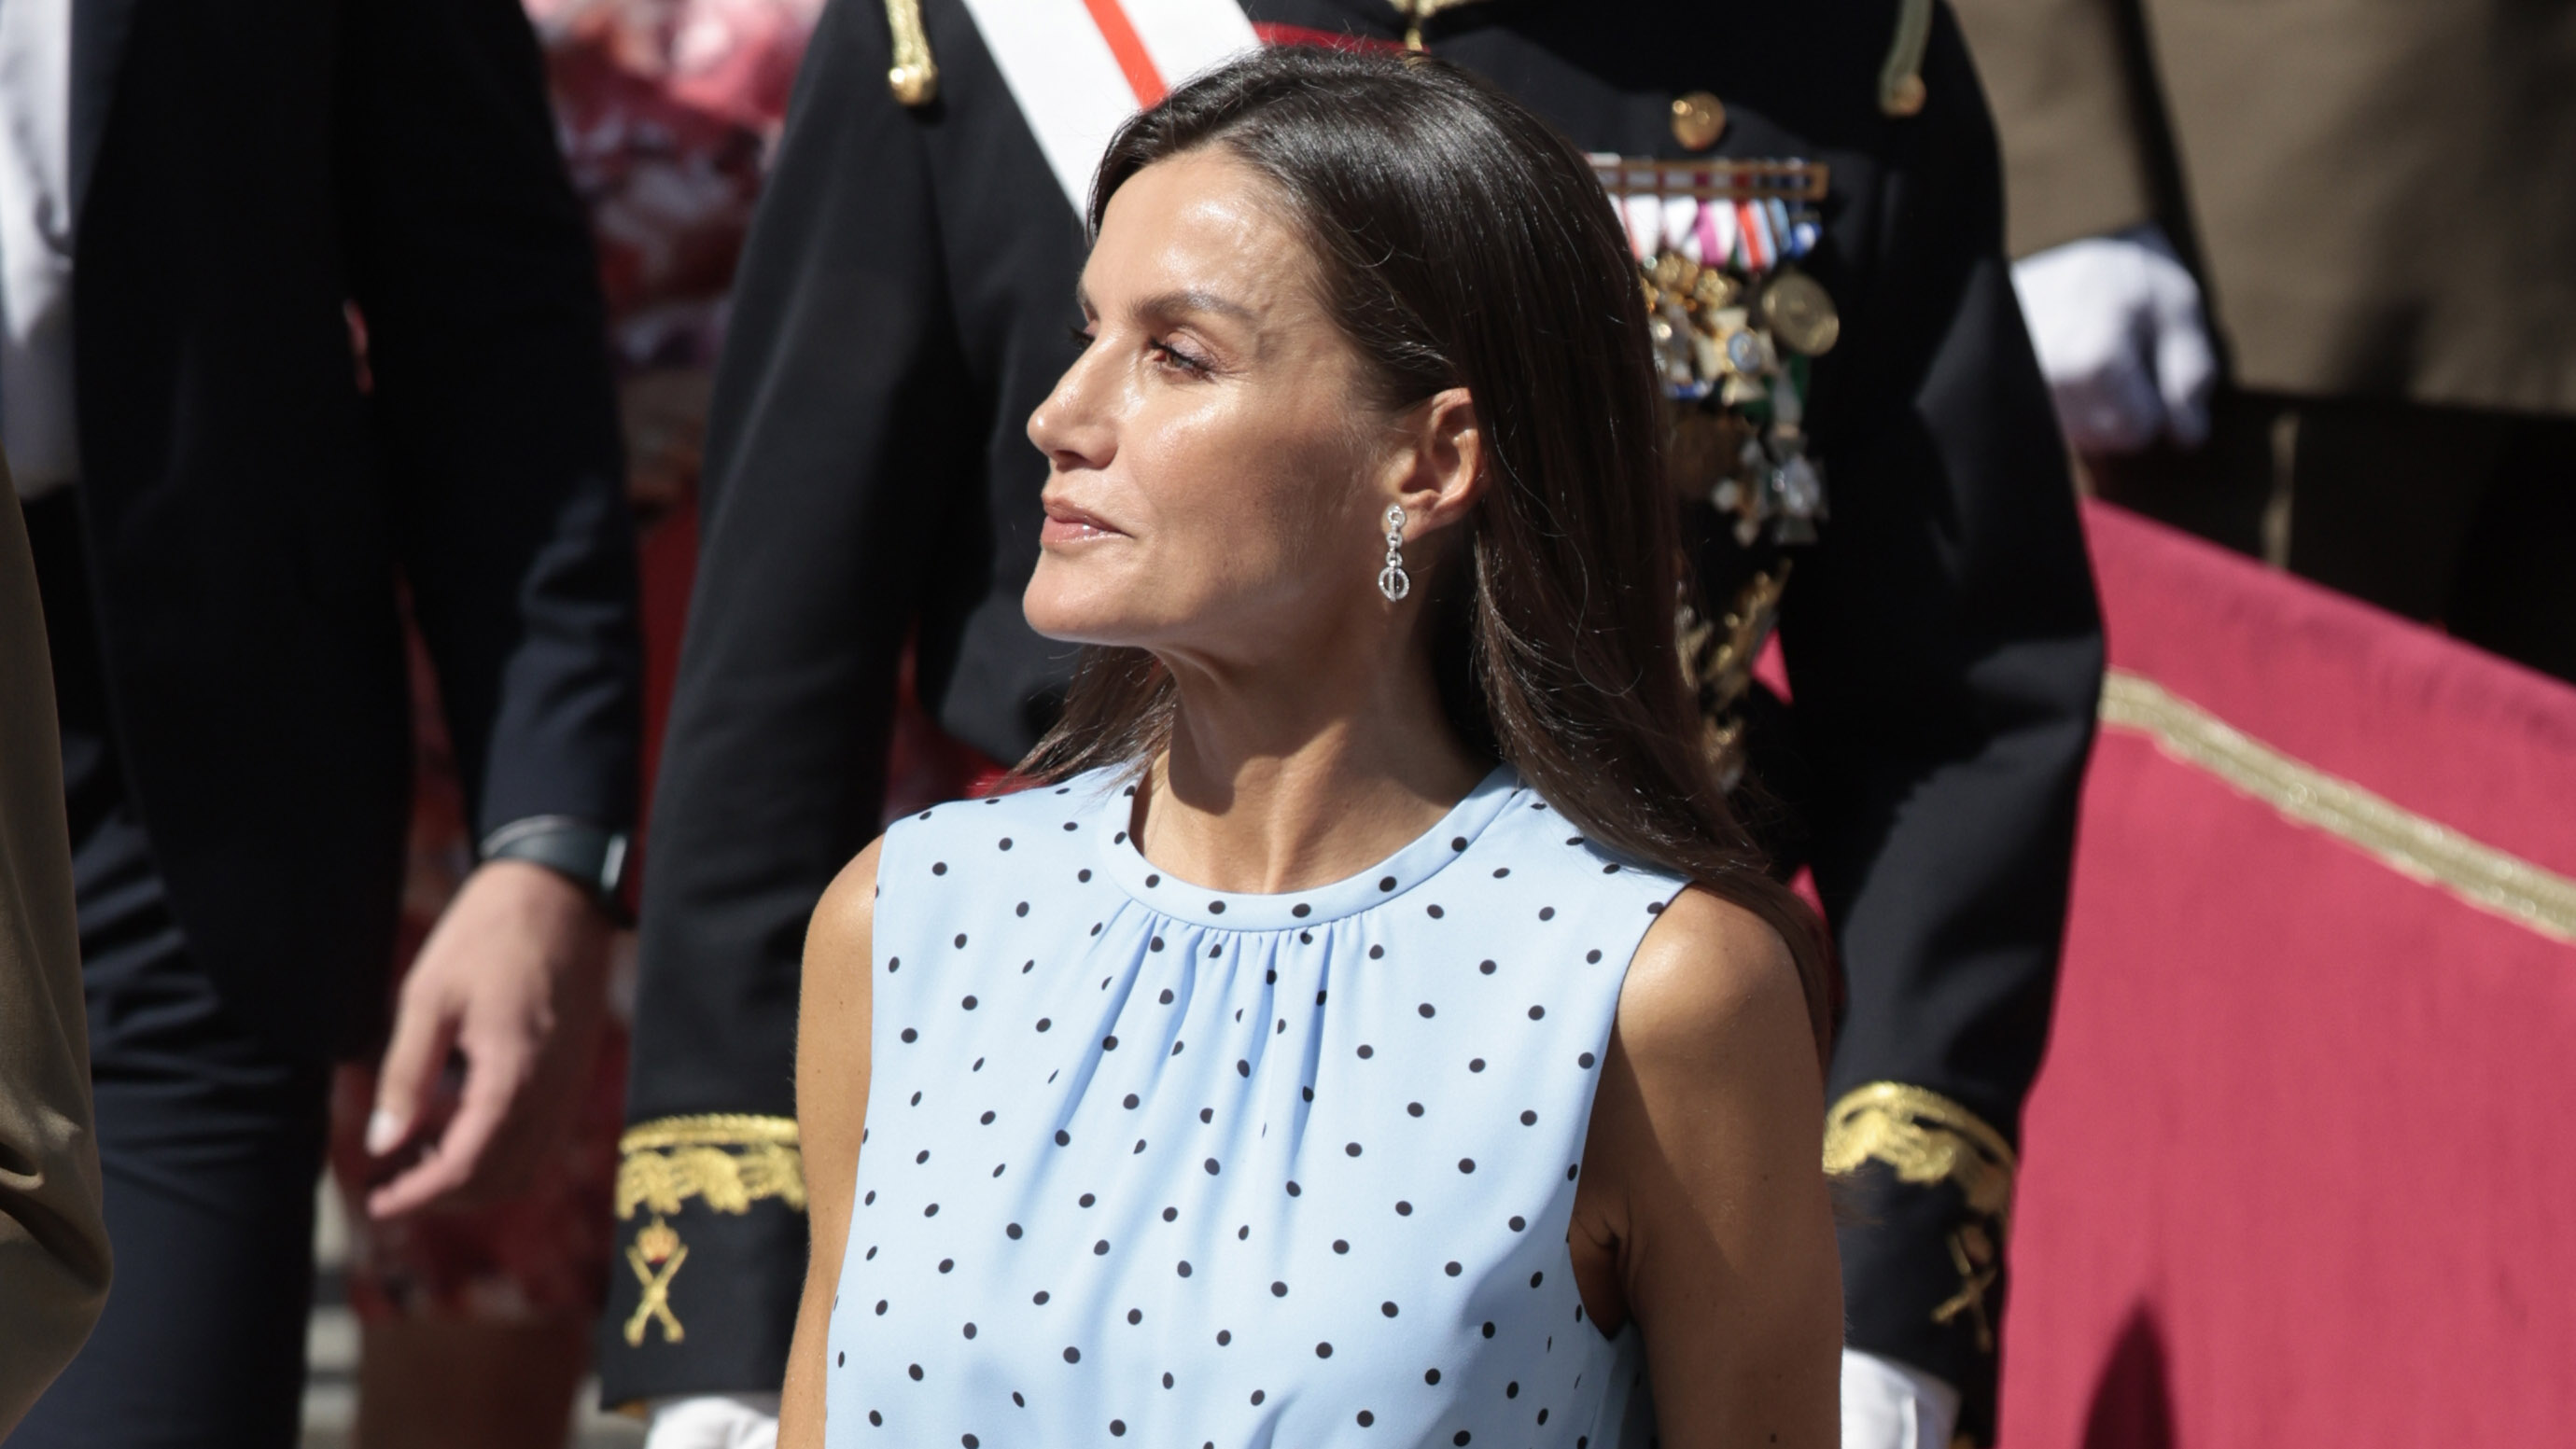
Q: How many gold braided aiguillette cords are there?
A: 2